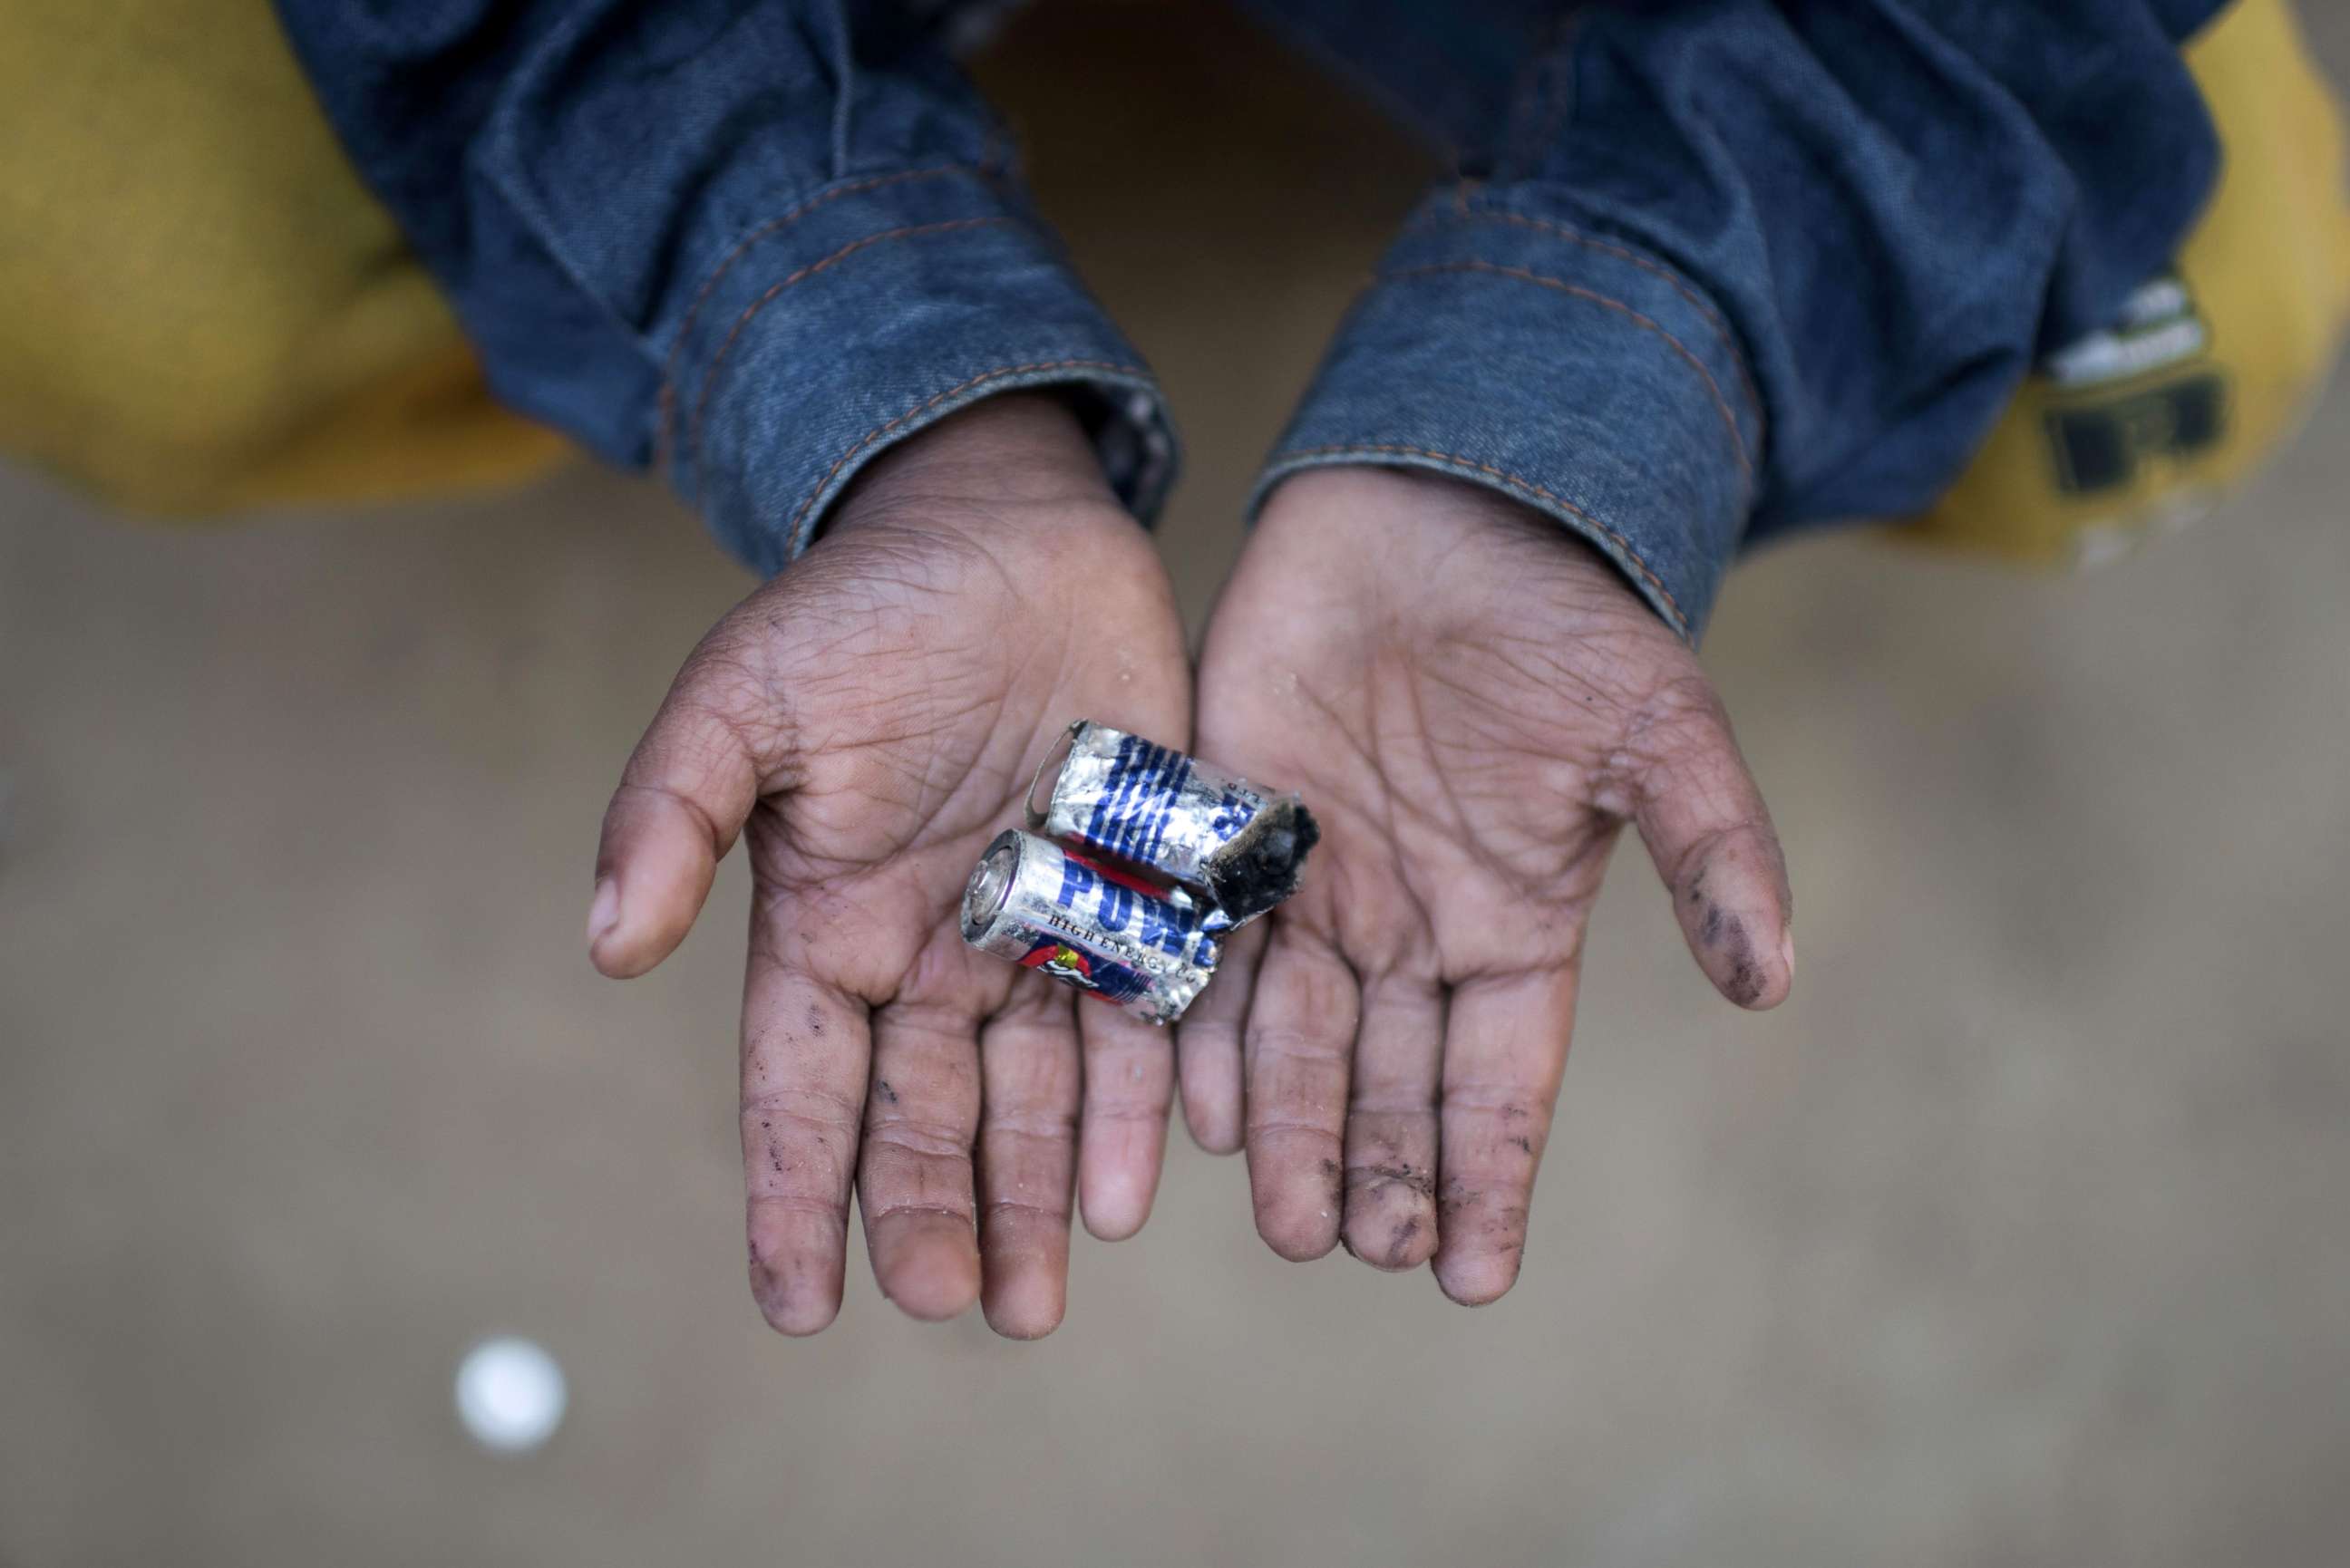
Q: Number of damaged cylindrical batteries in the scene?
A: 2